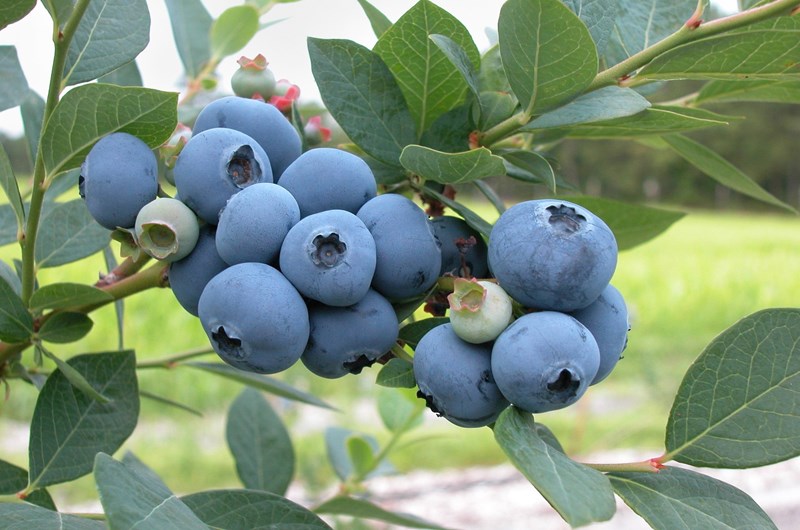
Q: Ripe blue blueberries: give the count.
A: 15